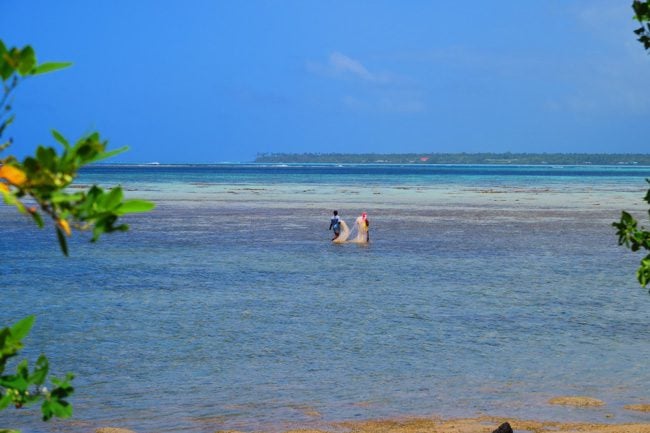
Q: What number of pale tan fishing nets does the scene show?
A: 1